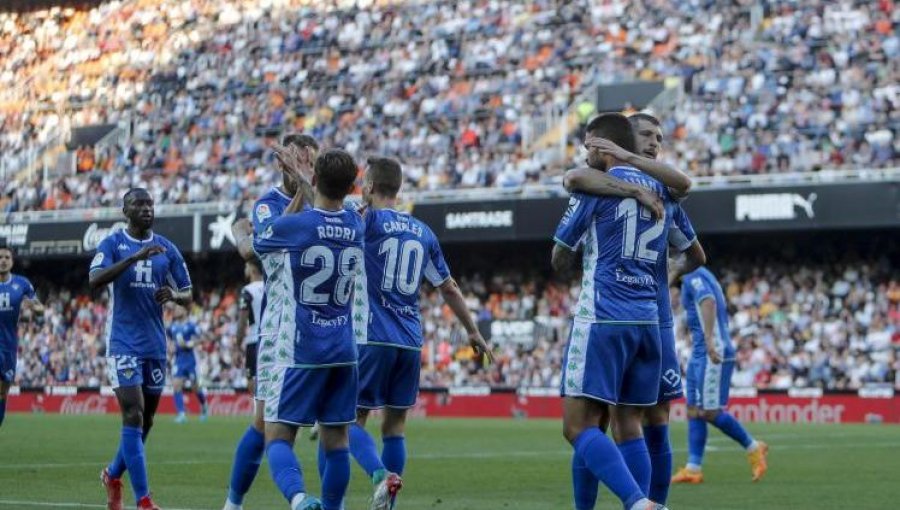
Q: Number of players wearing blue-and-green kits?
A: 9